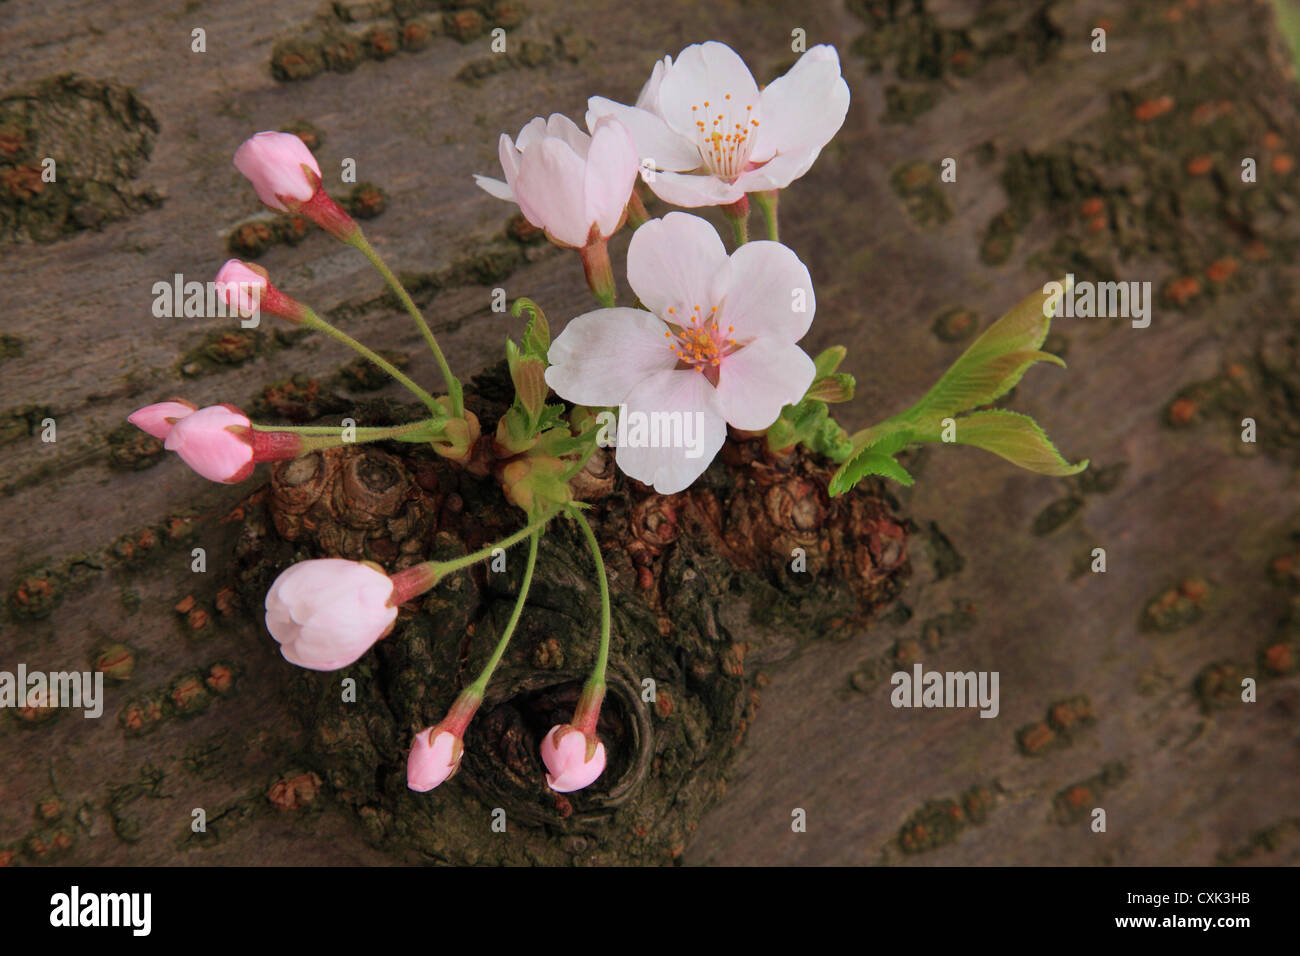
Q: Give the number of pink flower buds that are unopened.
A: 7